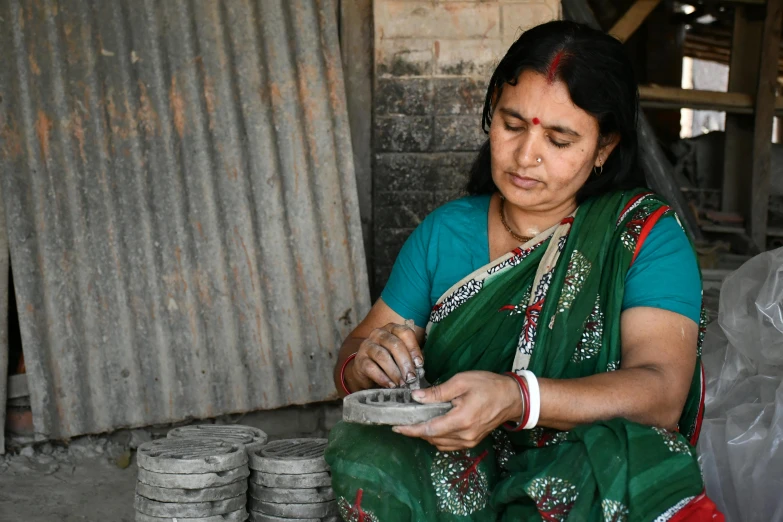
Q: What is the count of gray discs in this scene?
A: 12